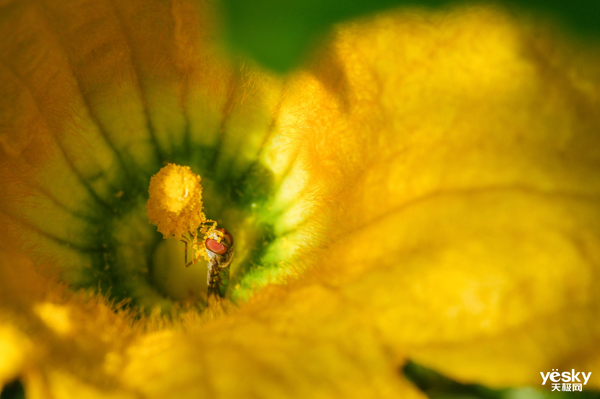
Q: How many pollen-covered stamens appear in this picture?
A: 1